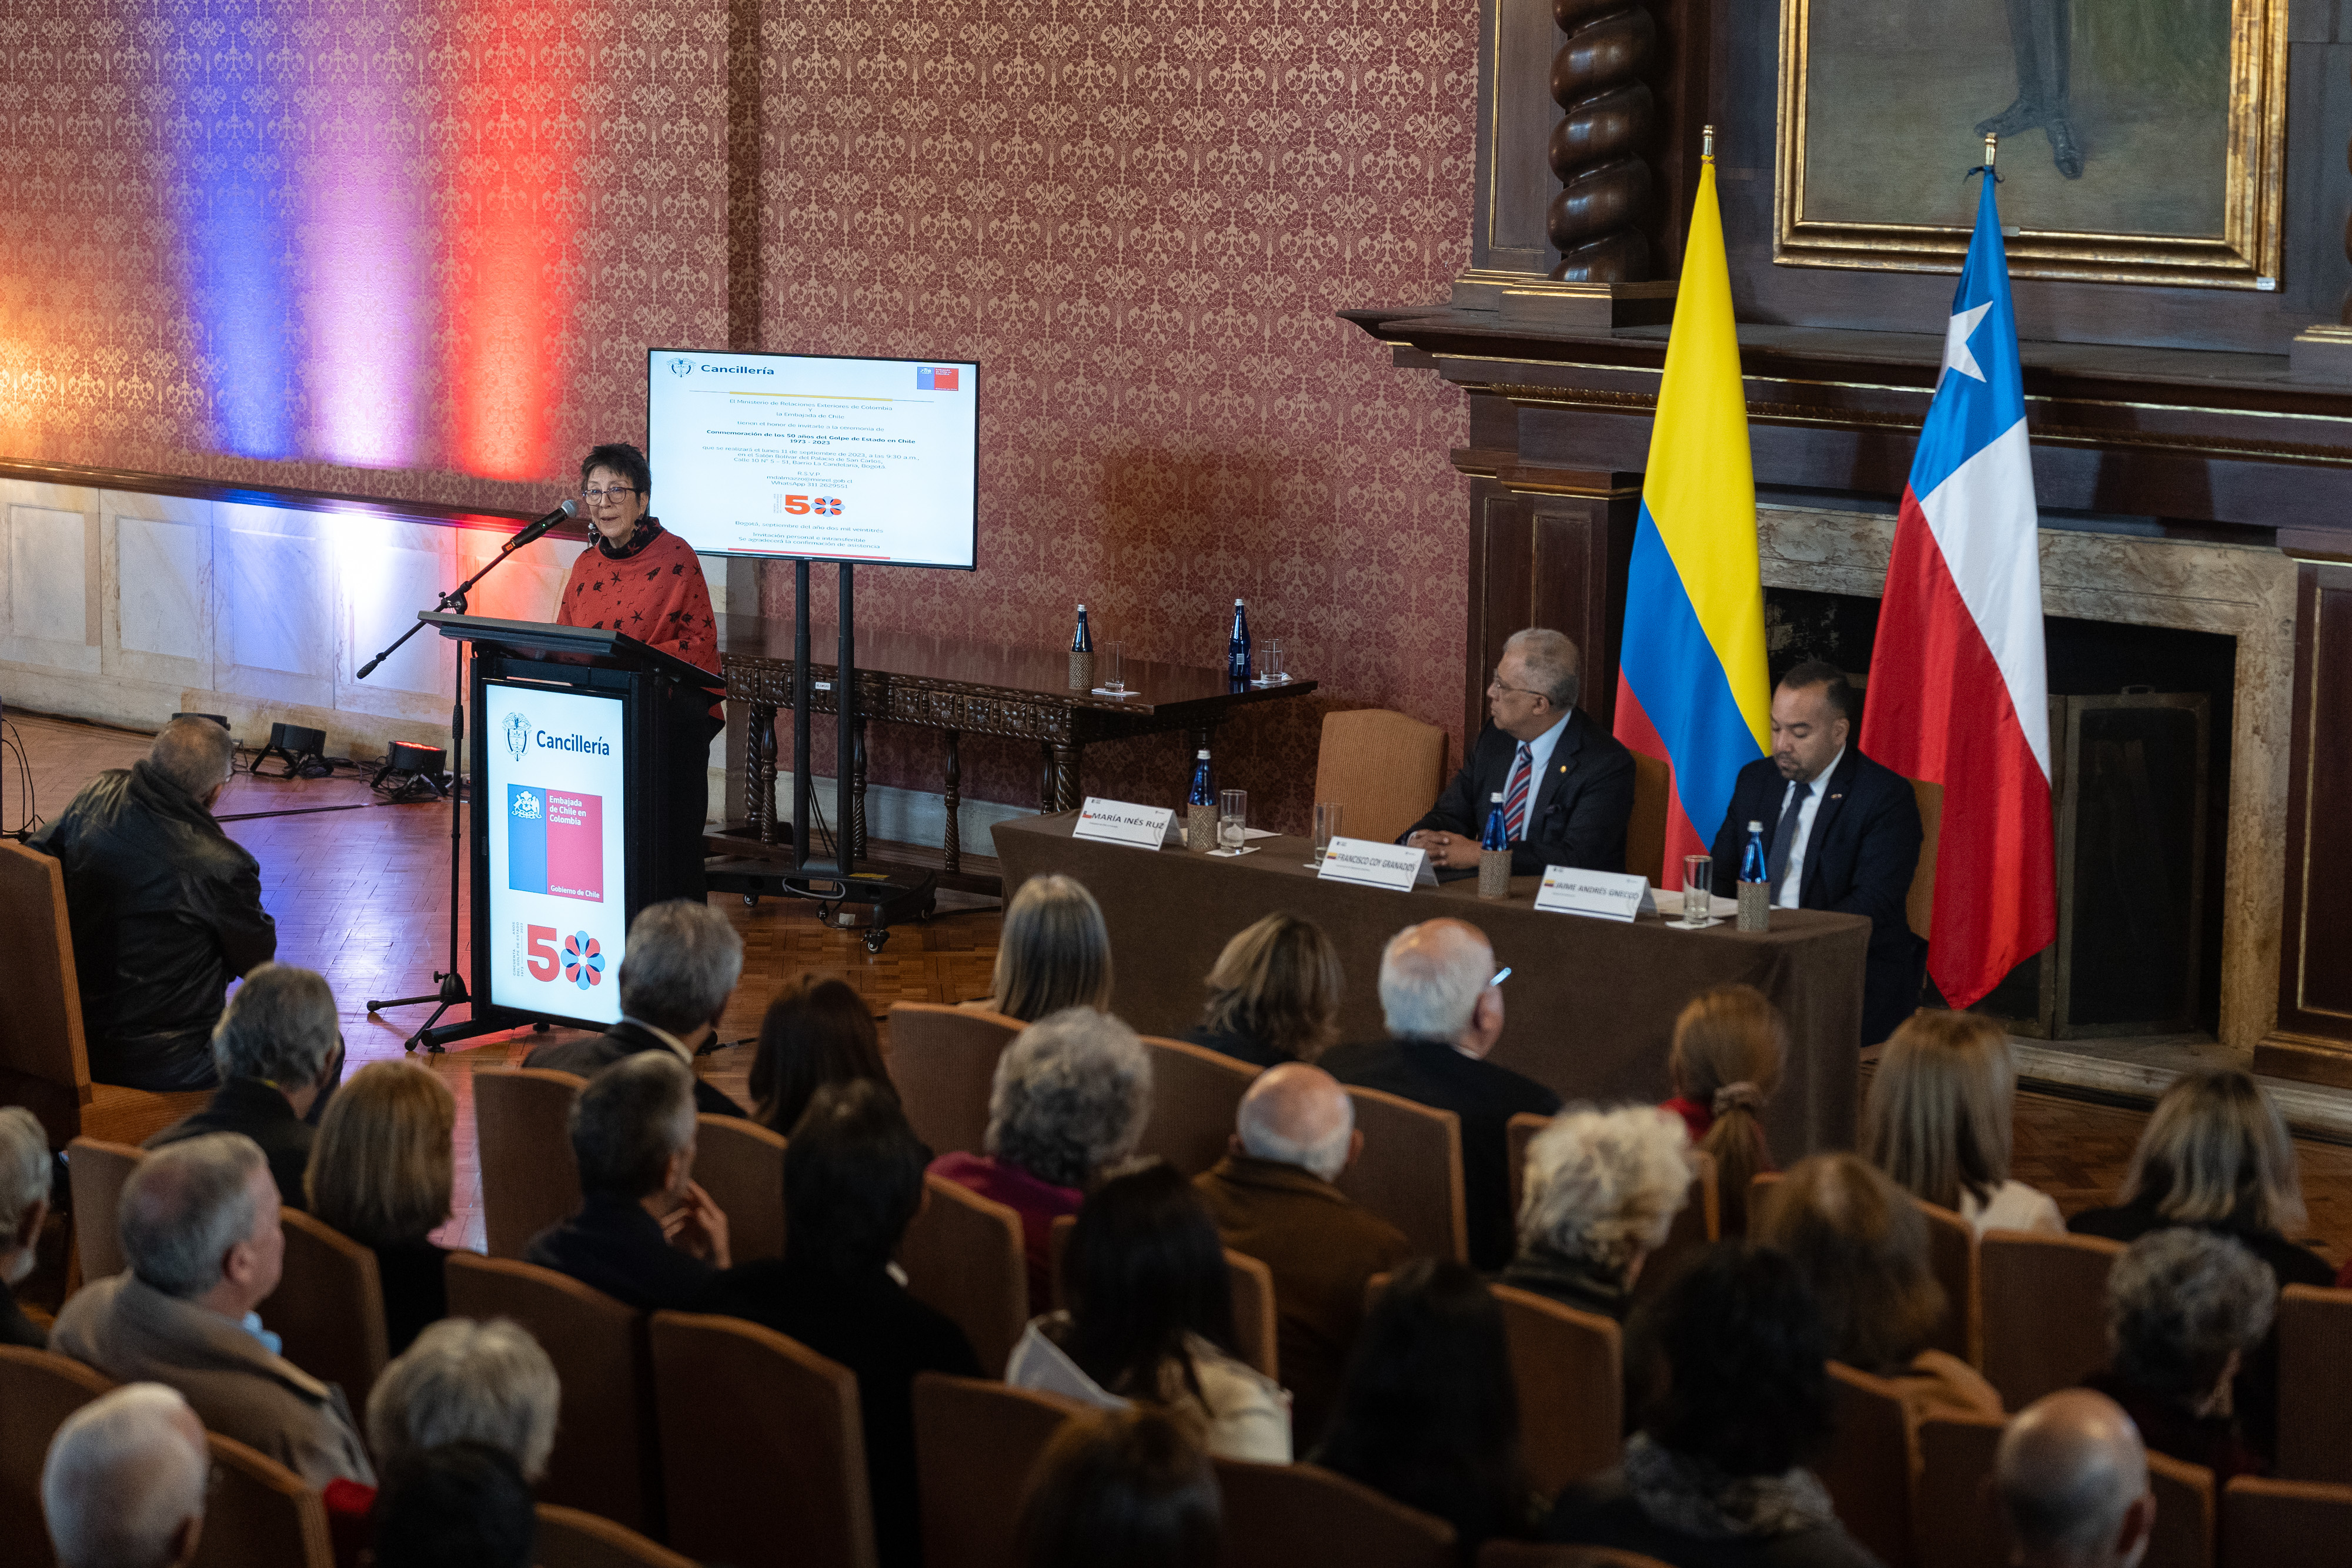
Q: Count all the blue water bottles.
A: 5